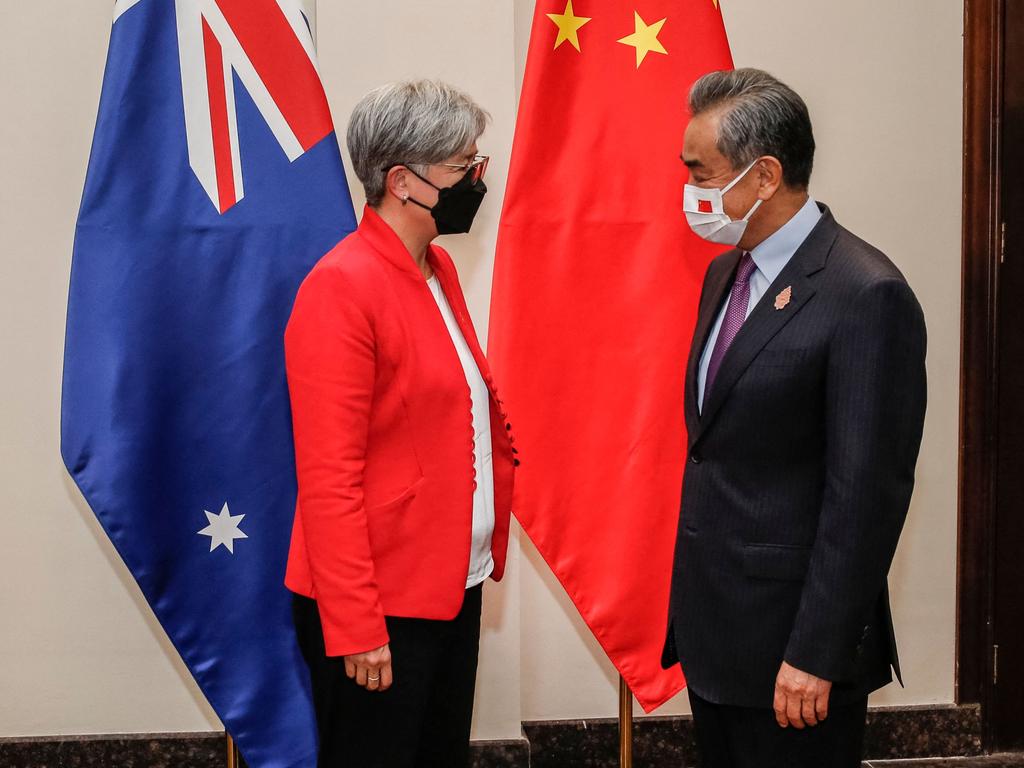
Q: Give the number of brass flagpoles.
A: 2